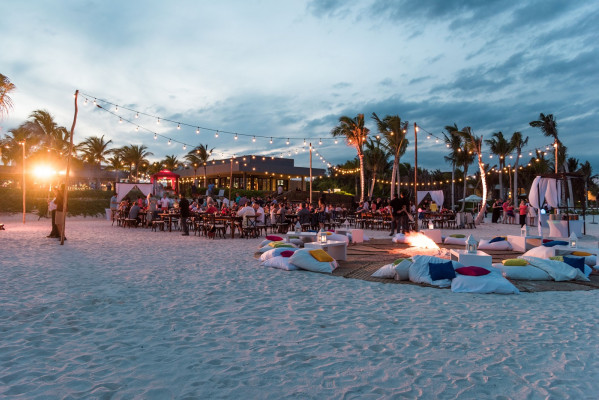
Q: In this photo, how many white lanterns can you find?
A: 7